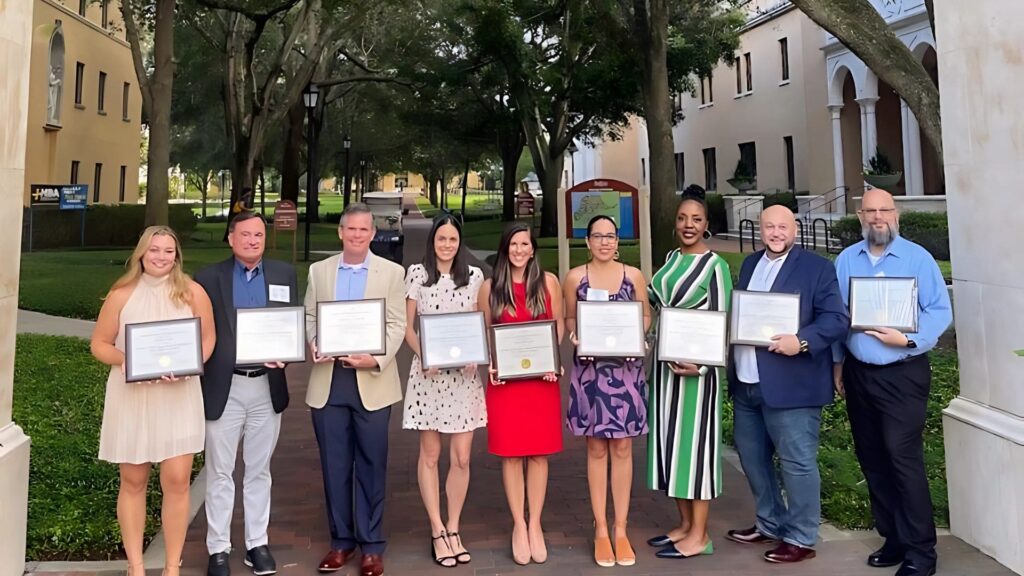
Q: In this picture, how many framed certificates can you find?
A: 9